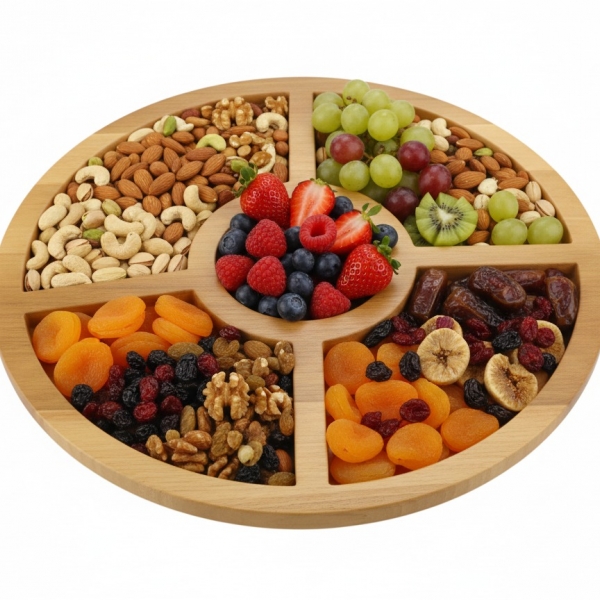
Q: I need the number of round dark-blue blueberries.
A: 12